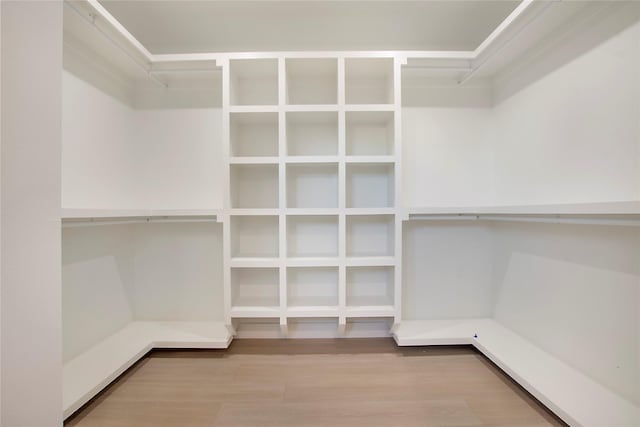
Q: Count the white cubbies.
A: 15